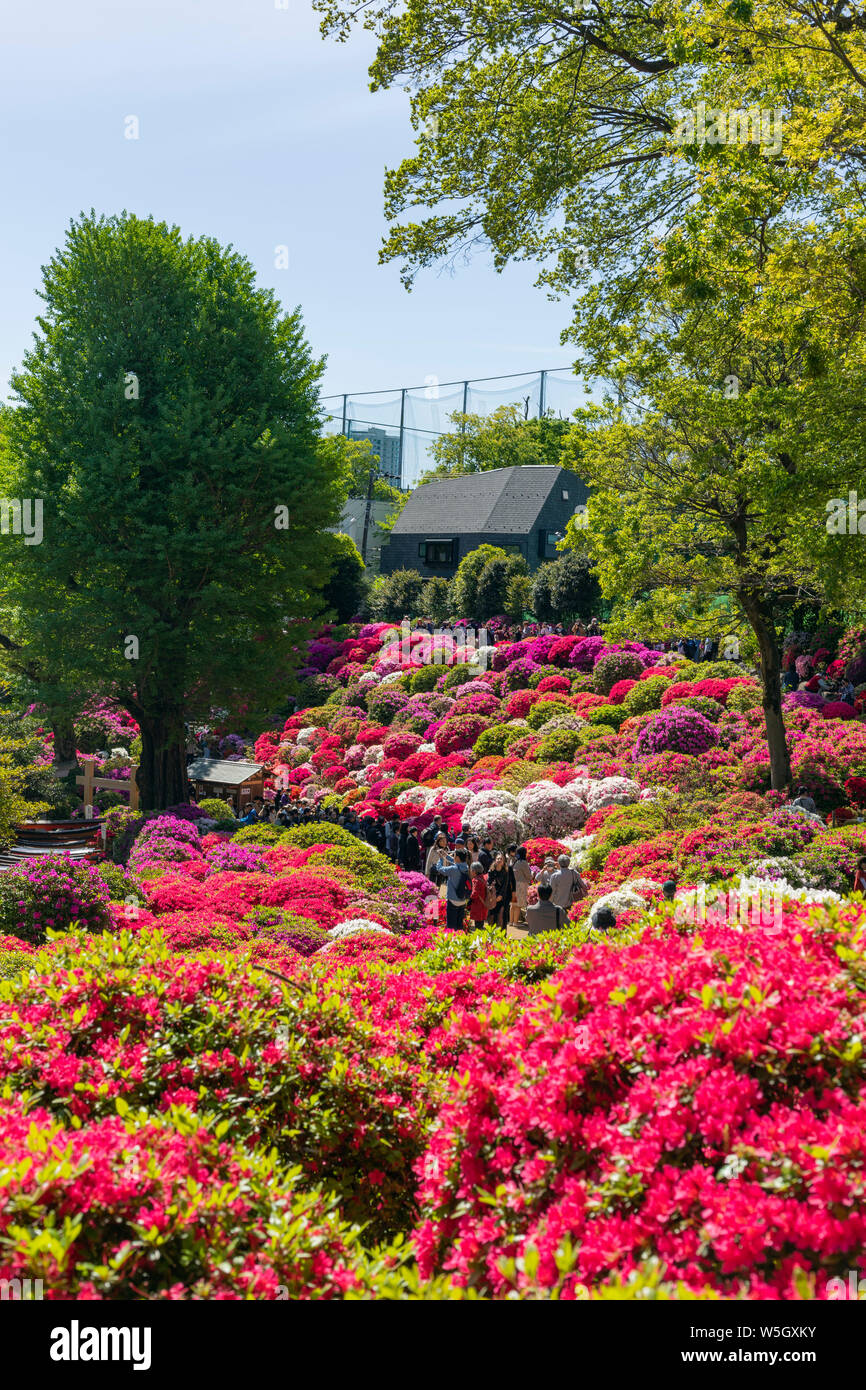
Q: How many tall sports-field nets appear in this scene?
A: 1